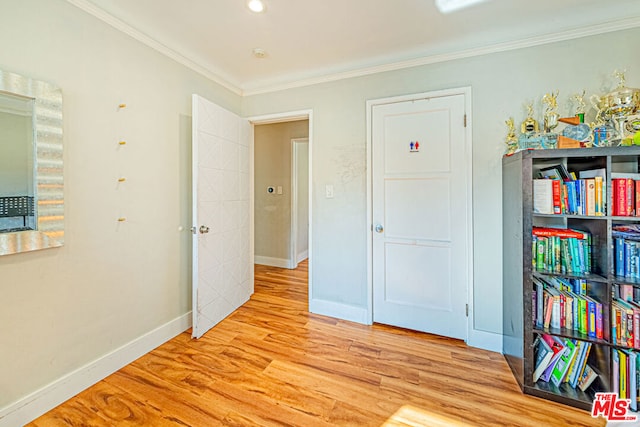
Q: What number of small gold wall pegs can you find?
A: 4